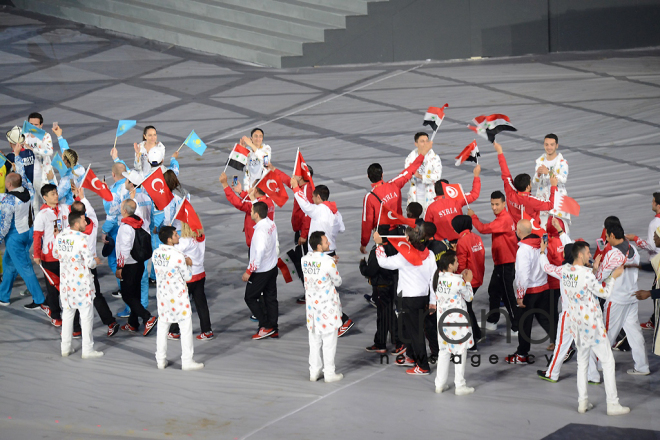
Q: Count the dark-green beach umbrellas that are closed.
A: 0